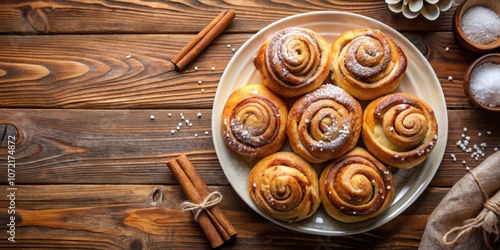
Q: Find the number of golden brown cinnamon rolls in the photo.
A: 7